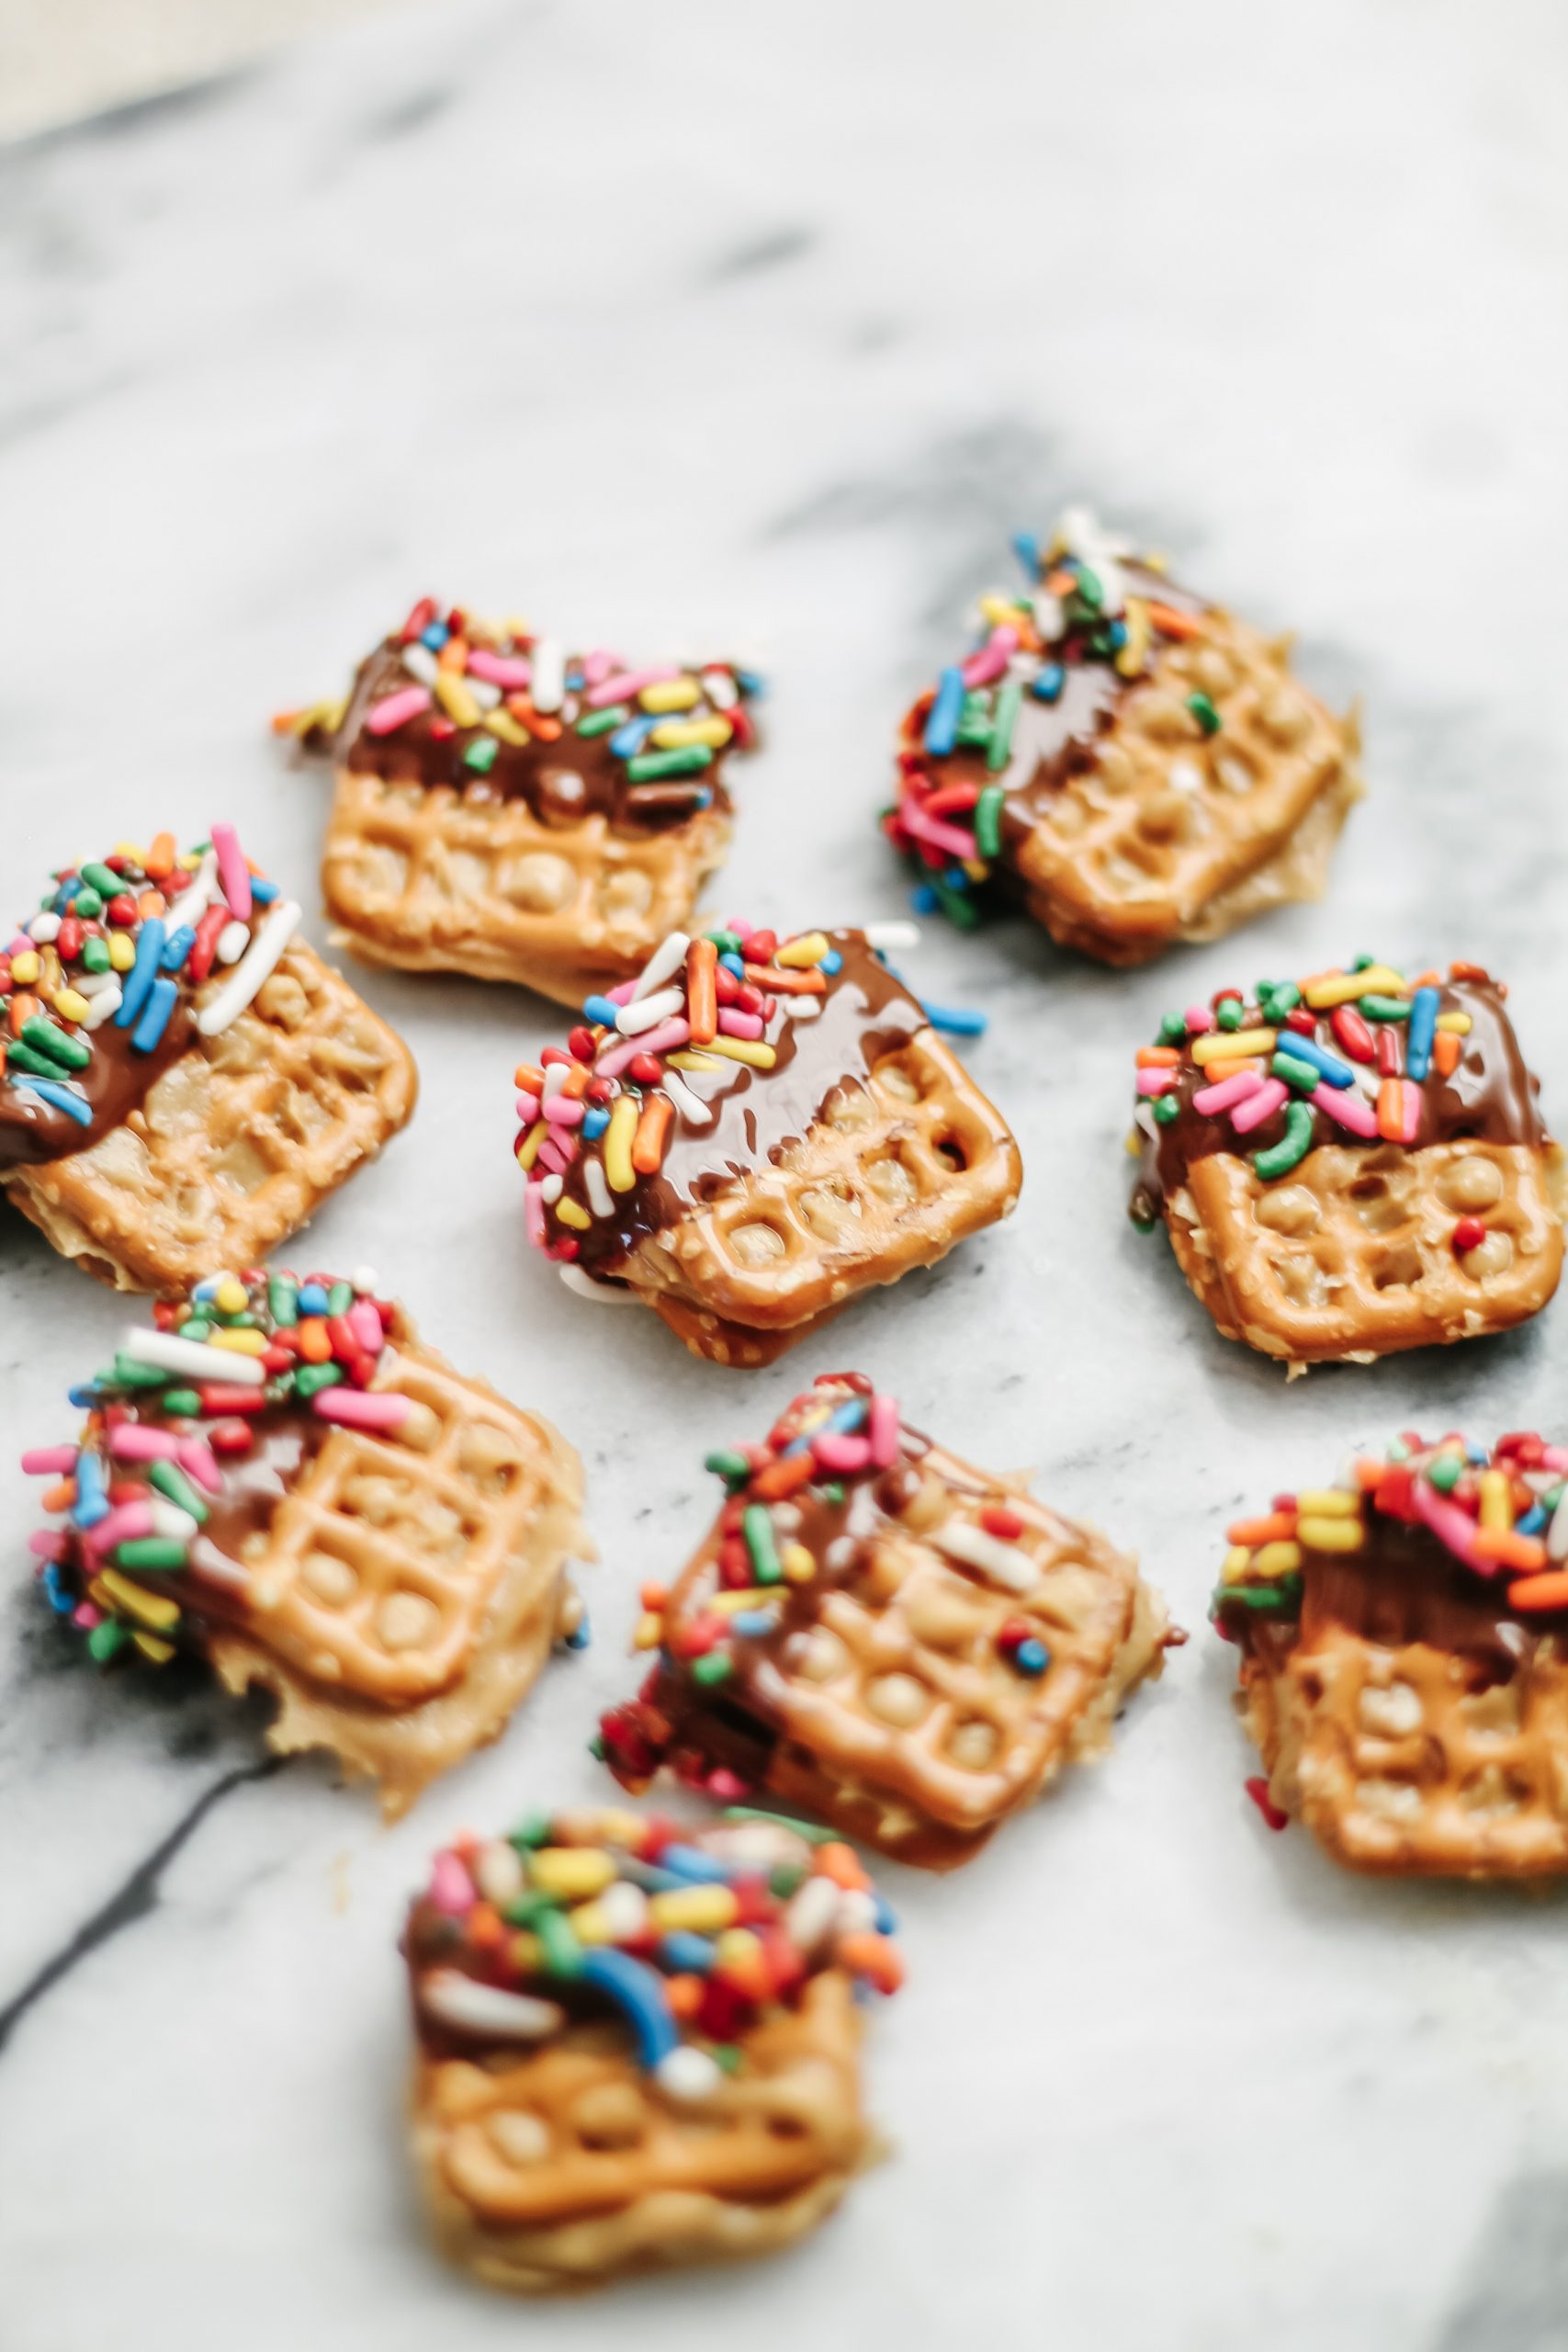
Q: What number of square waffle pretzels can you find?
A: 9